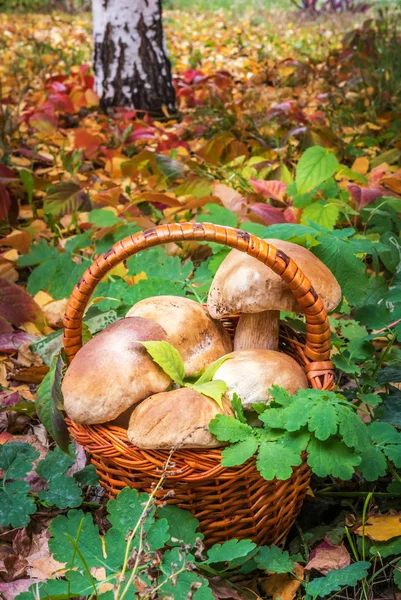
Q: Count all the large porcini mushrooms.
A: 5